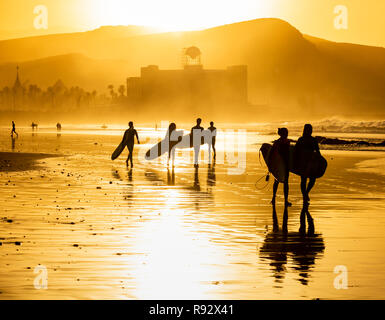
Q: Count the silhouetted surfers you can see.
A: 6